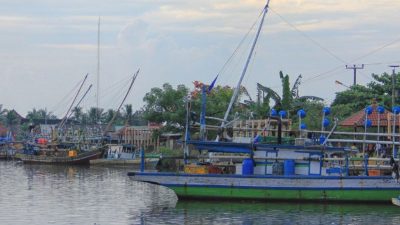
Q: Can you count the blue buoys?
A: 10